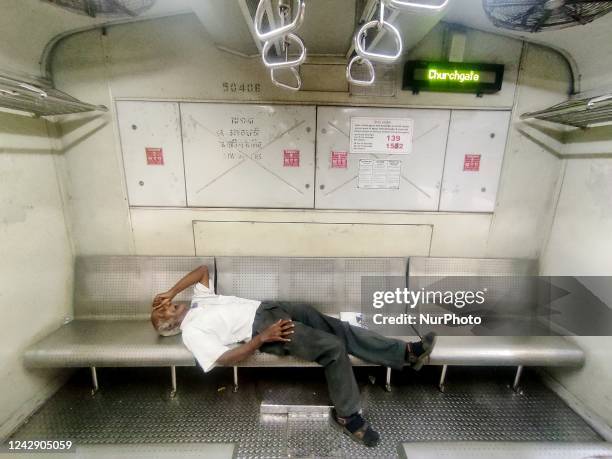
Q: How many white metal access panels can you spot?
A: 4